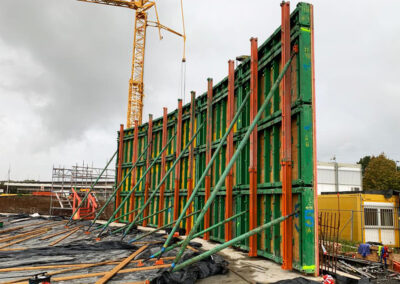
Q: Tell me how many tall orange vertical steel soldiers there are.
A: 10